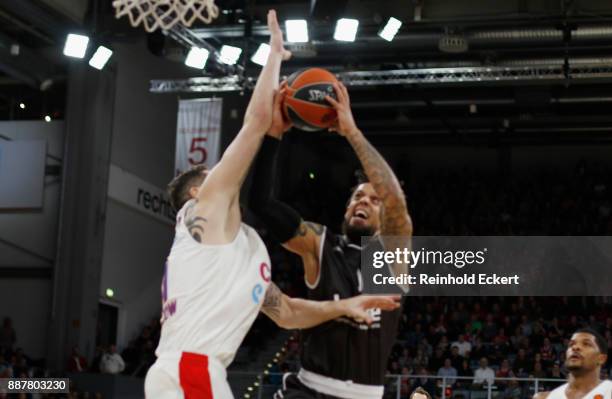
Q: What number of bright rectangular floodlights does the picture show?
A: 8